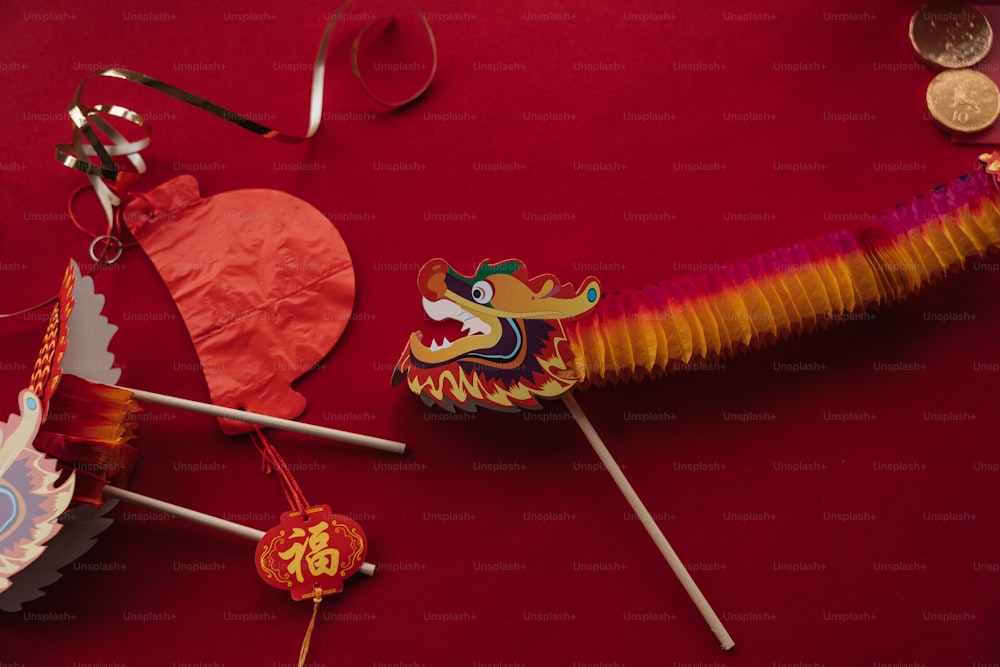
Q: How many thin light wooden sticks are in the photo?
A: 3